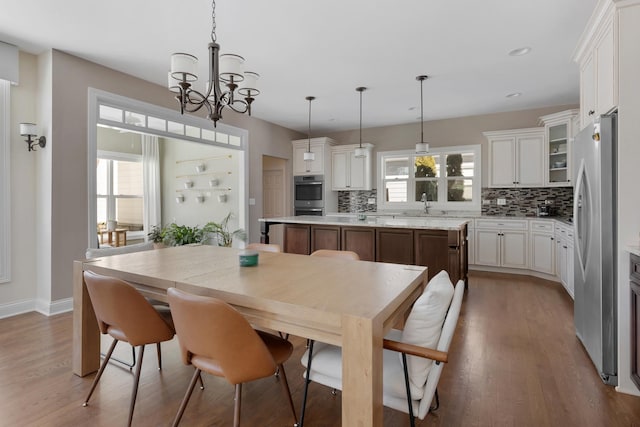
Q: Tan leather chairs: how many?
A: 4